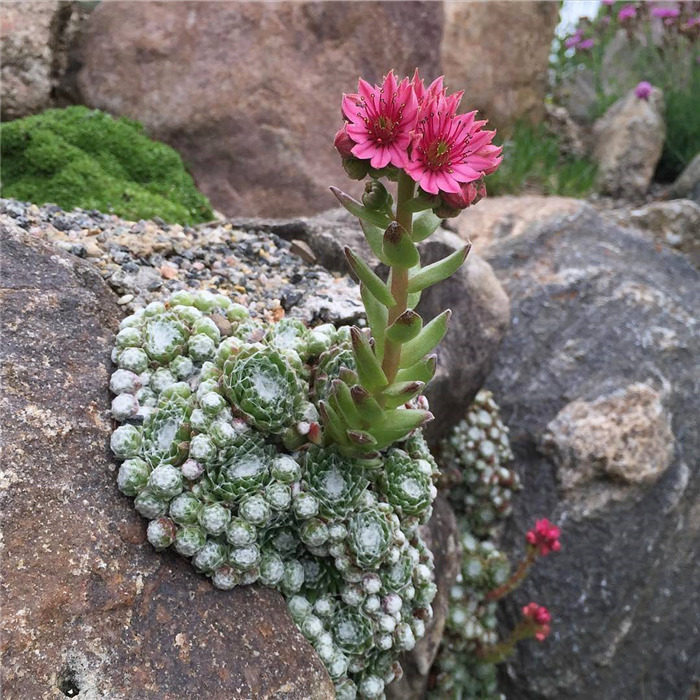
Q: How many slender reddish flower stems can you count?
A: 2